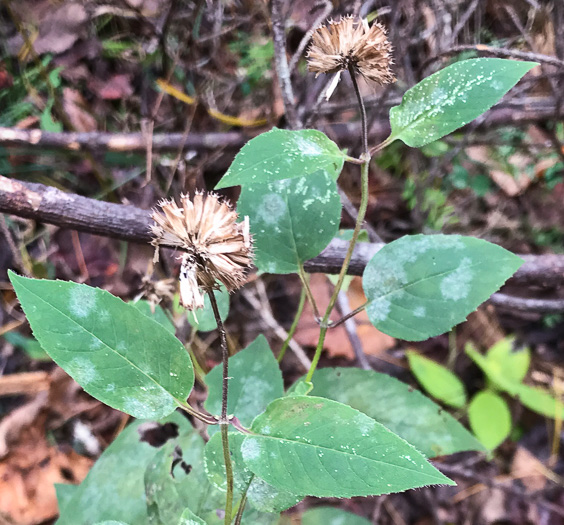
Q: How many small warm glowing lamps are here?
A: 0